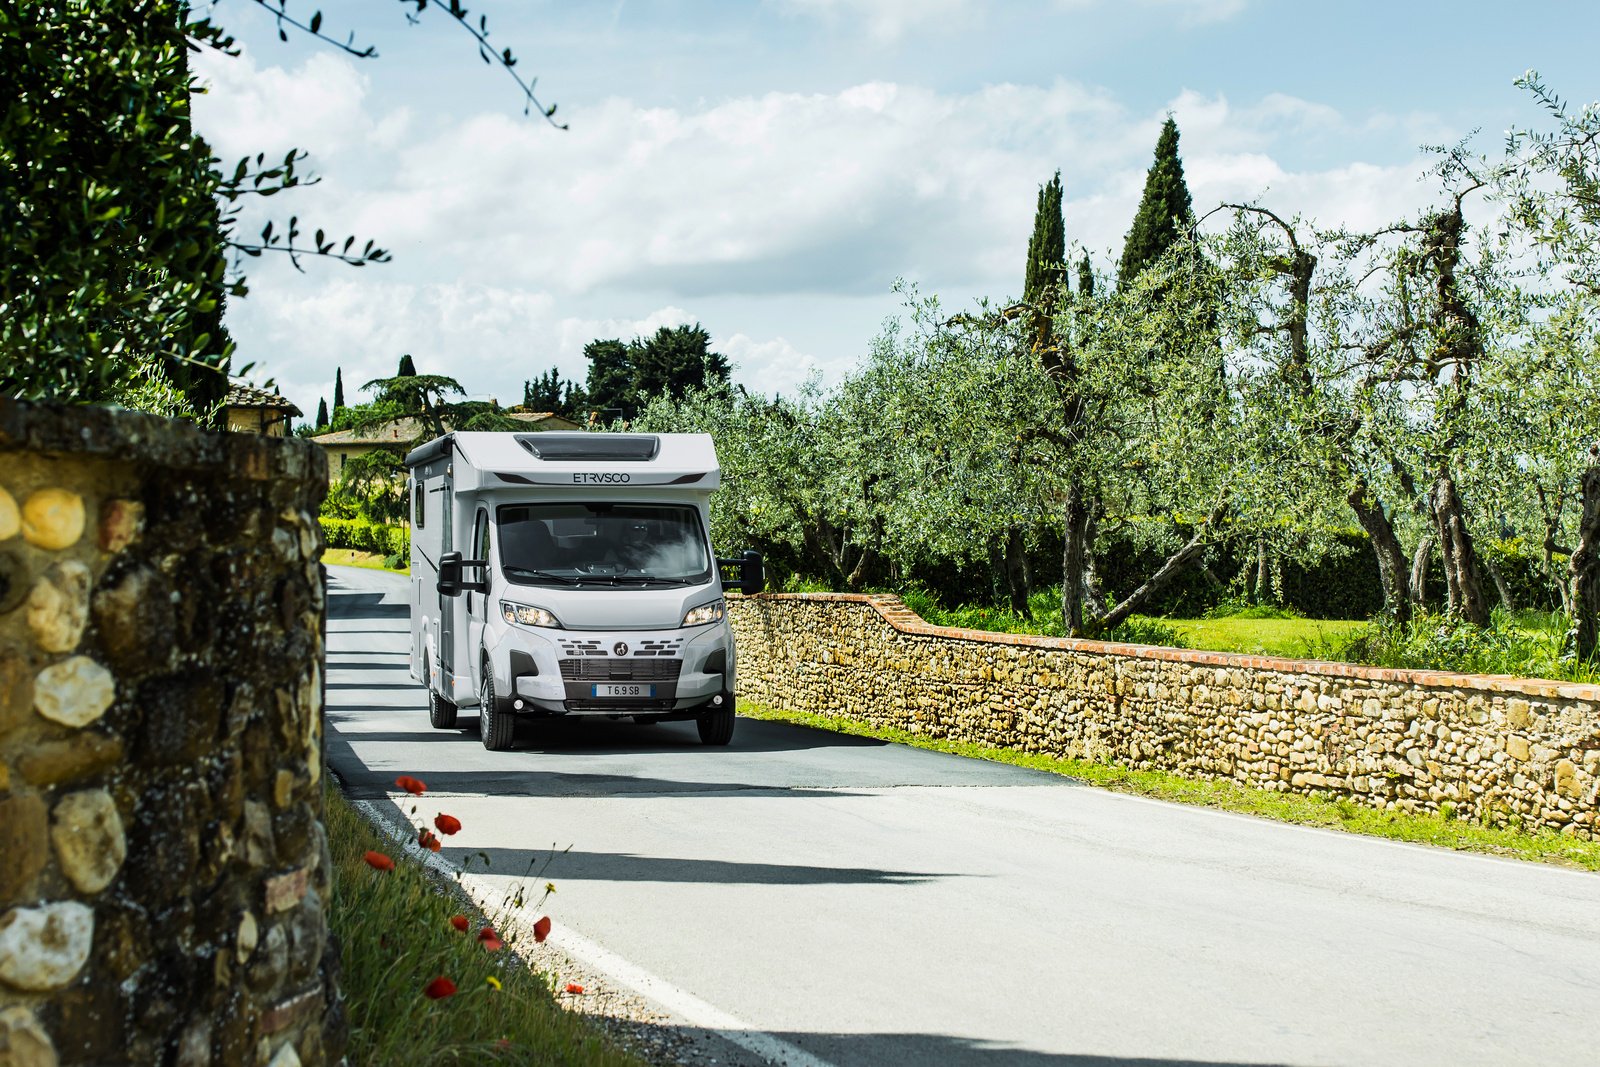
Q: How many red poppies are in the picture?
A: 9